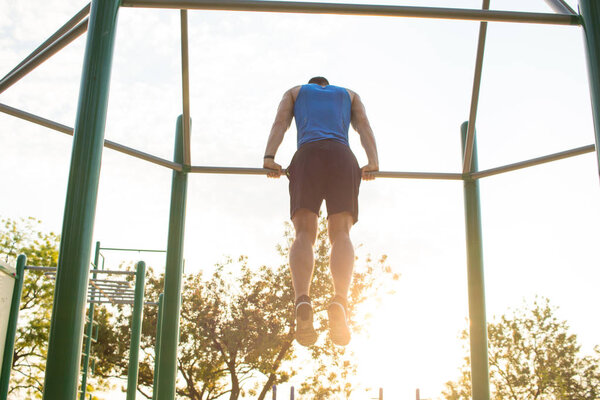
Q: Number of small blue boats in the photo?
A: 0